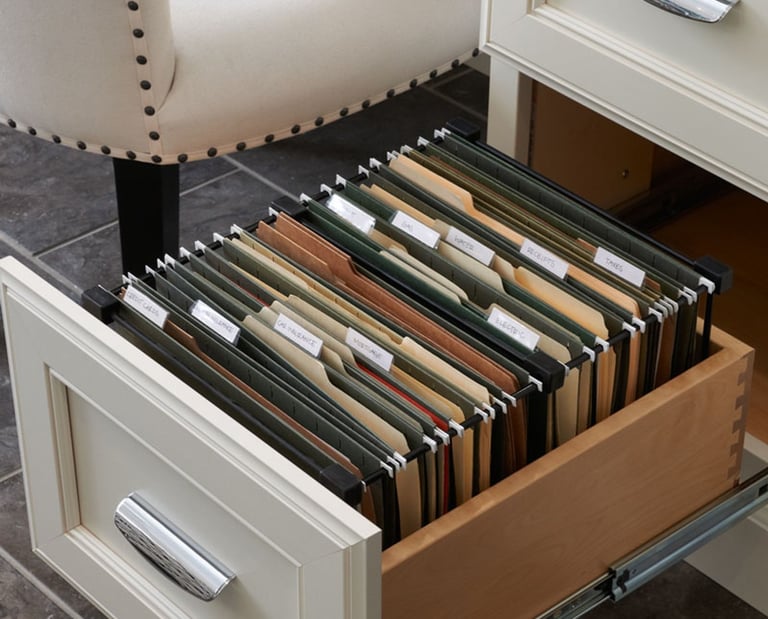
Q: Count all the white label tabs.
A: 10